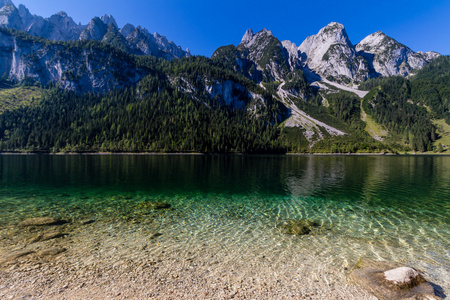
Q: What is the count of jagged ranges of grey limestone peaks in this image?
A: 2